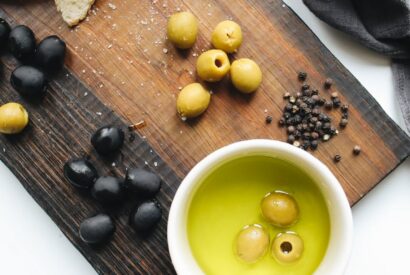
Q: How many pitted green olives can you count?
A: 2